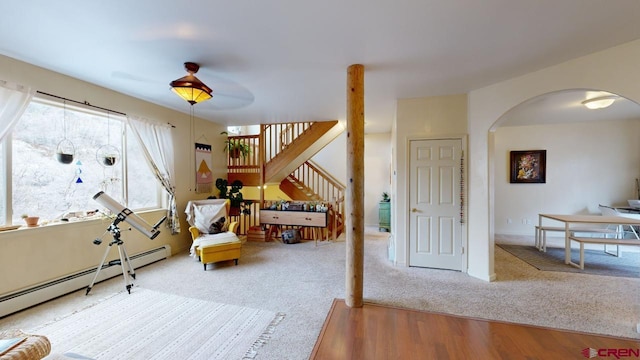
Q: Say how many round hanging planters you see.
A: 2